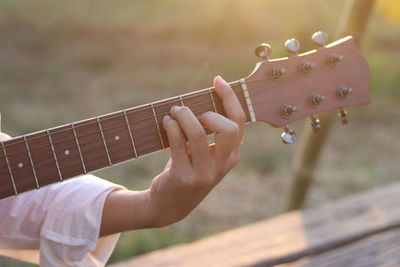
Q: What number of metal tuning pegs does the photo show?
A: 6